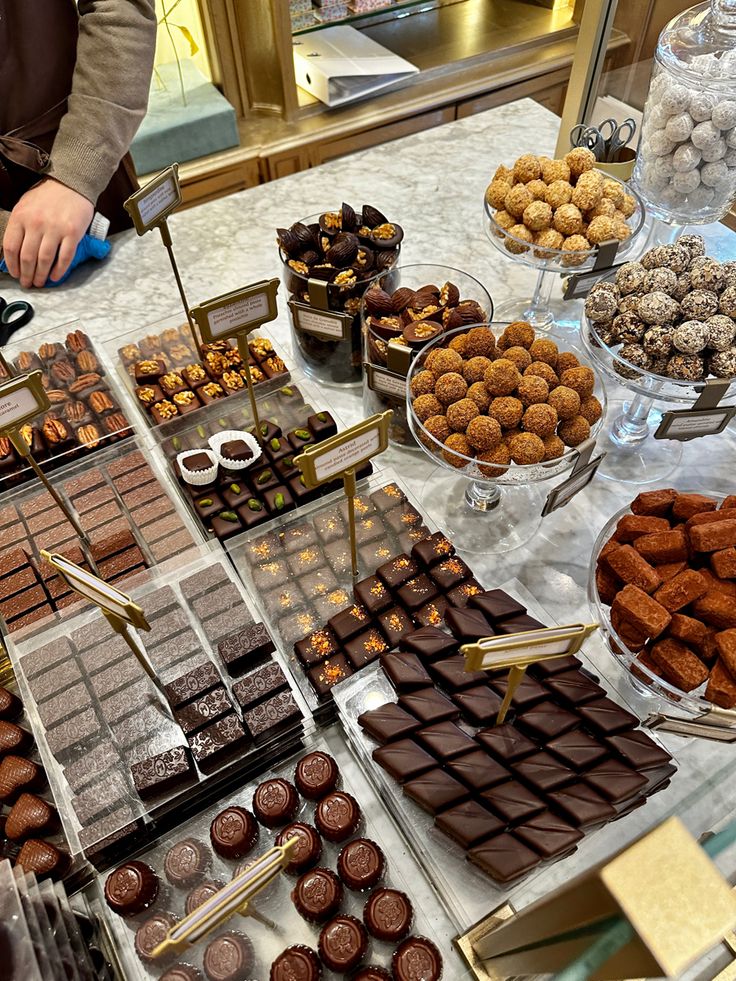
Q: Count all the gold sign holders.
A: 7